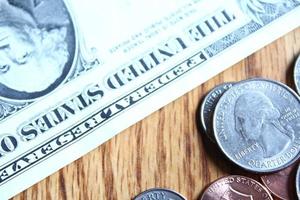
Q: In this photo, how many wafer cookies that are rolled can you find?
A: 0